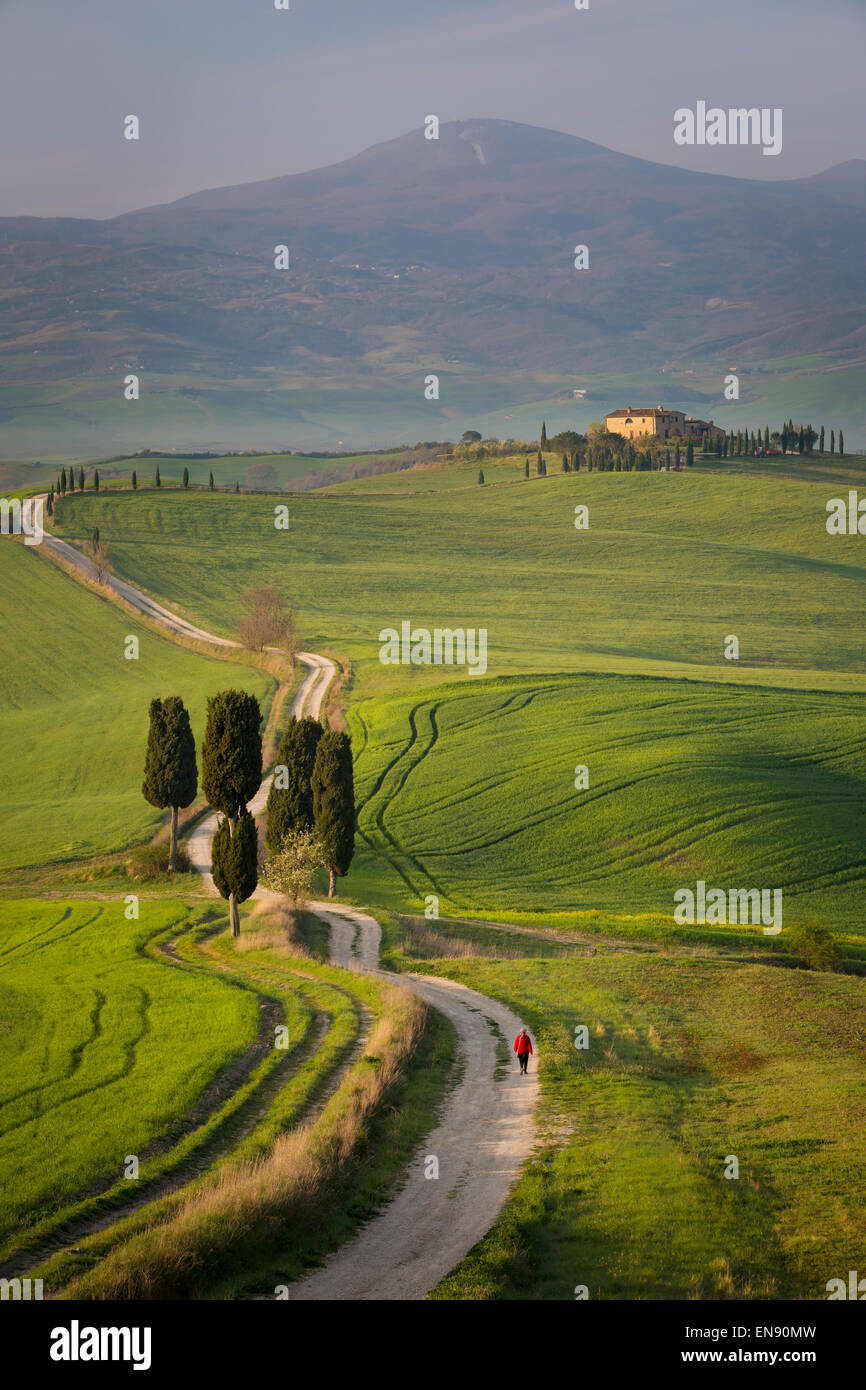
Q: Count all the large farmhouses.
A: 1